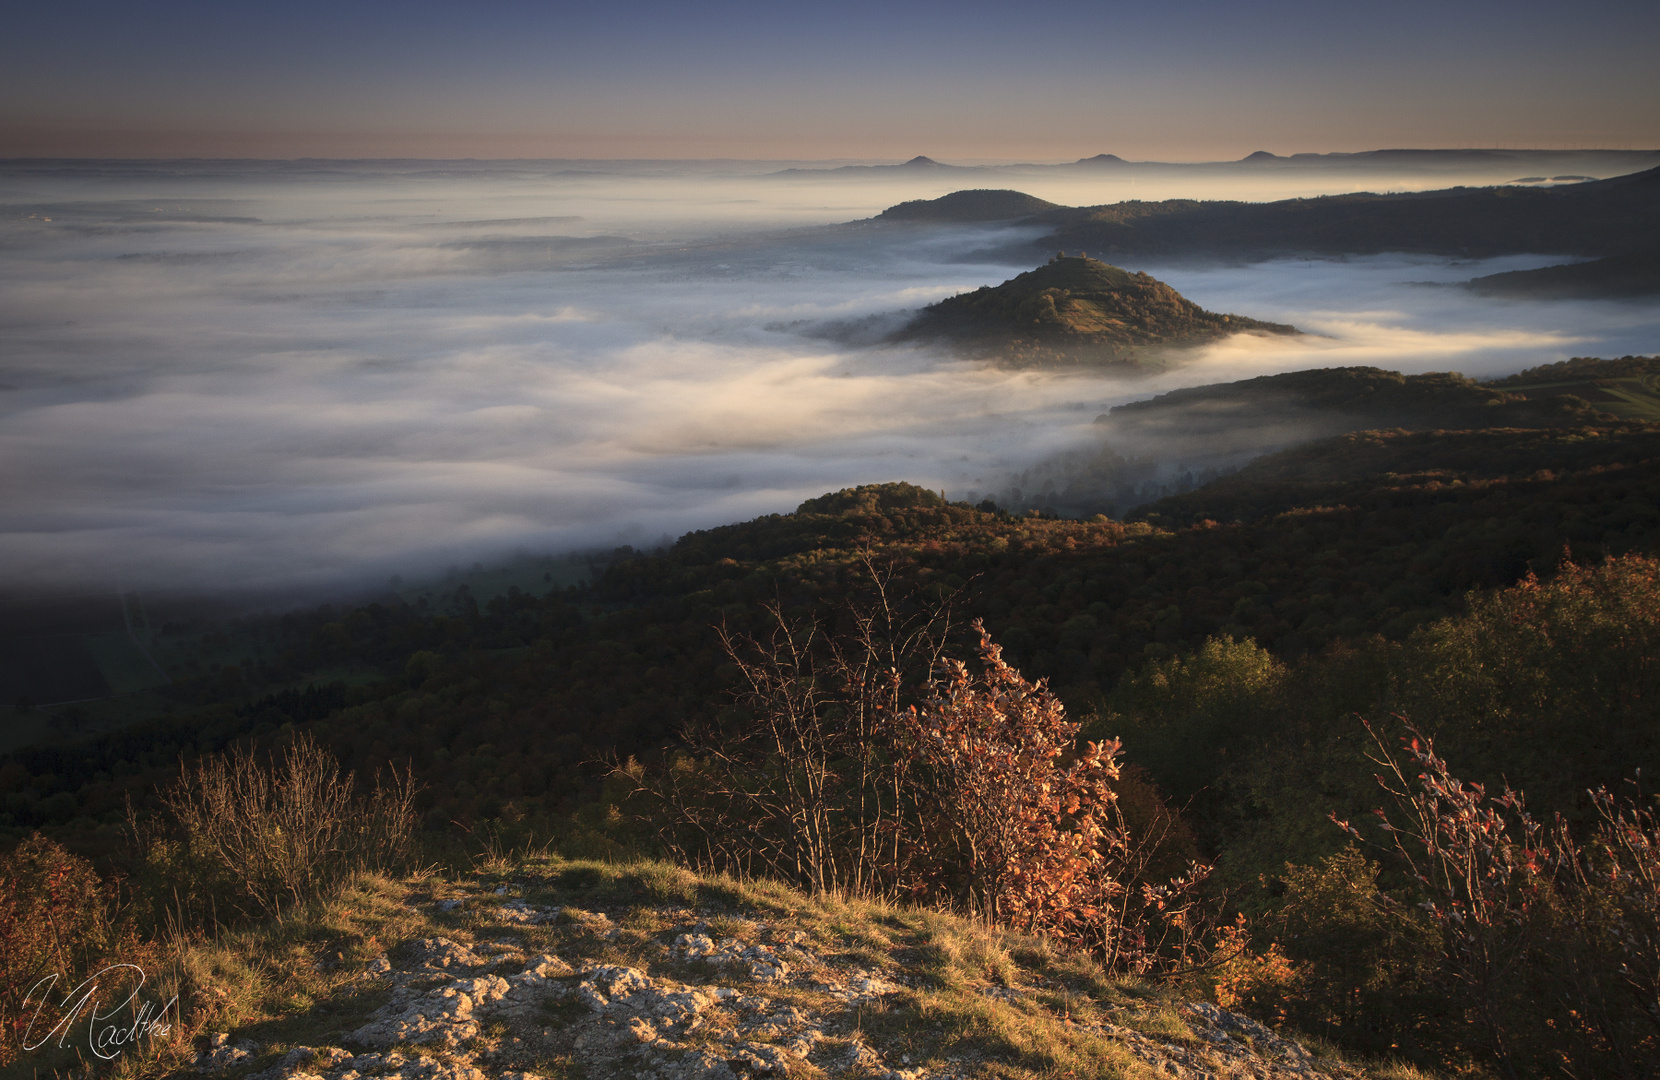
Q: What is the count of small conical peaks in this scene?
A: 3